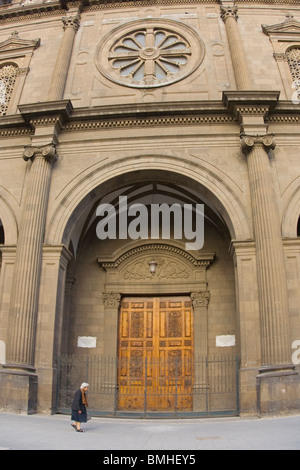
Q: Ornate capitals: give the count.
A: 6